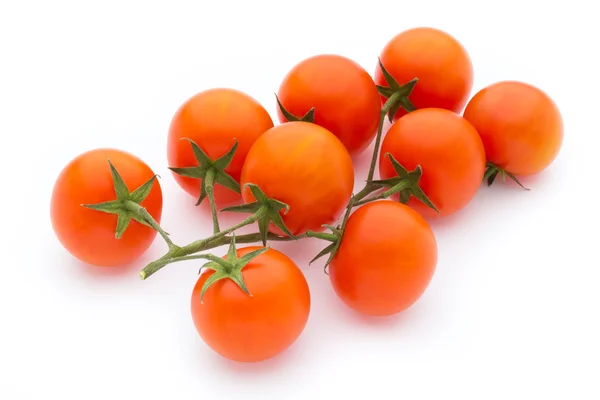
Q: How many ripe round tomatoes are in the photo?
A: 9